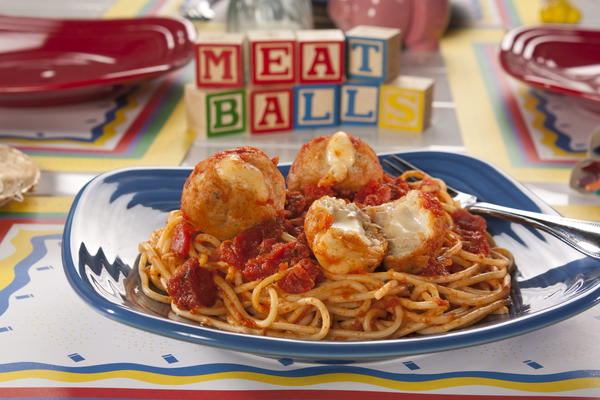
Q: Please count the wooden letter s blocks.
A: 1